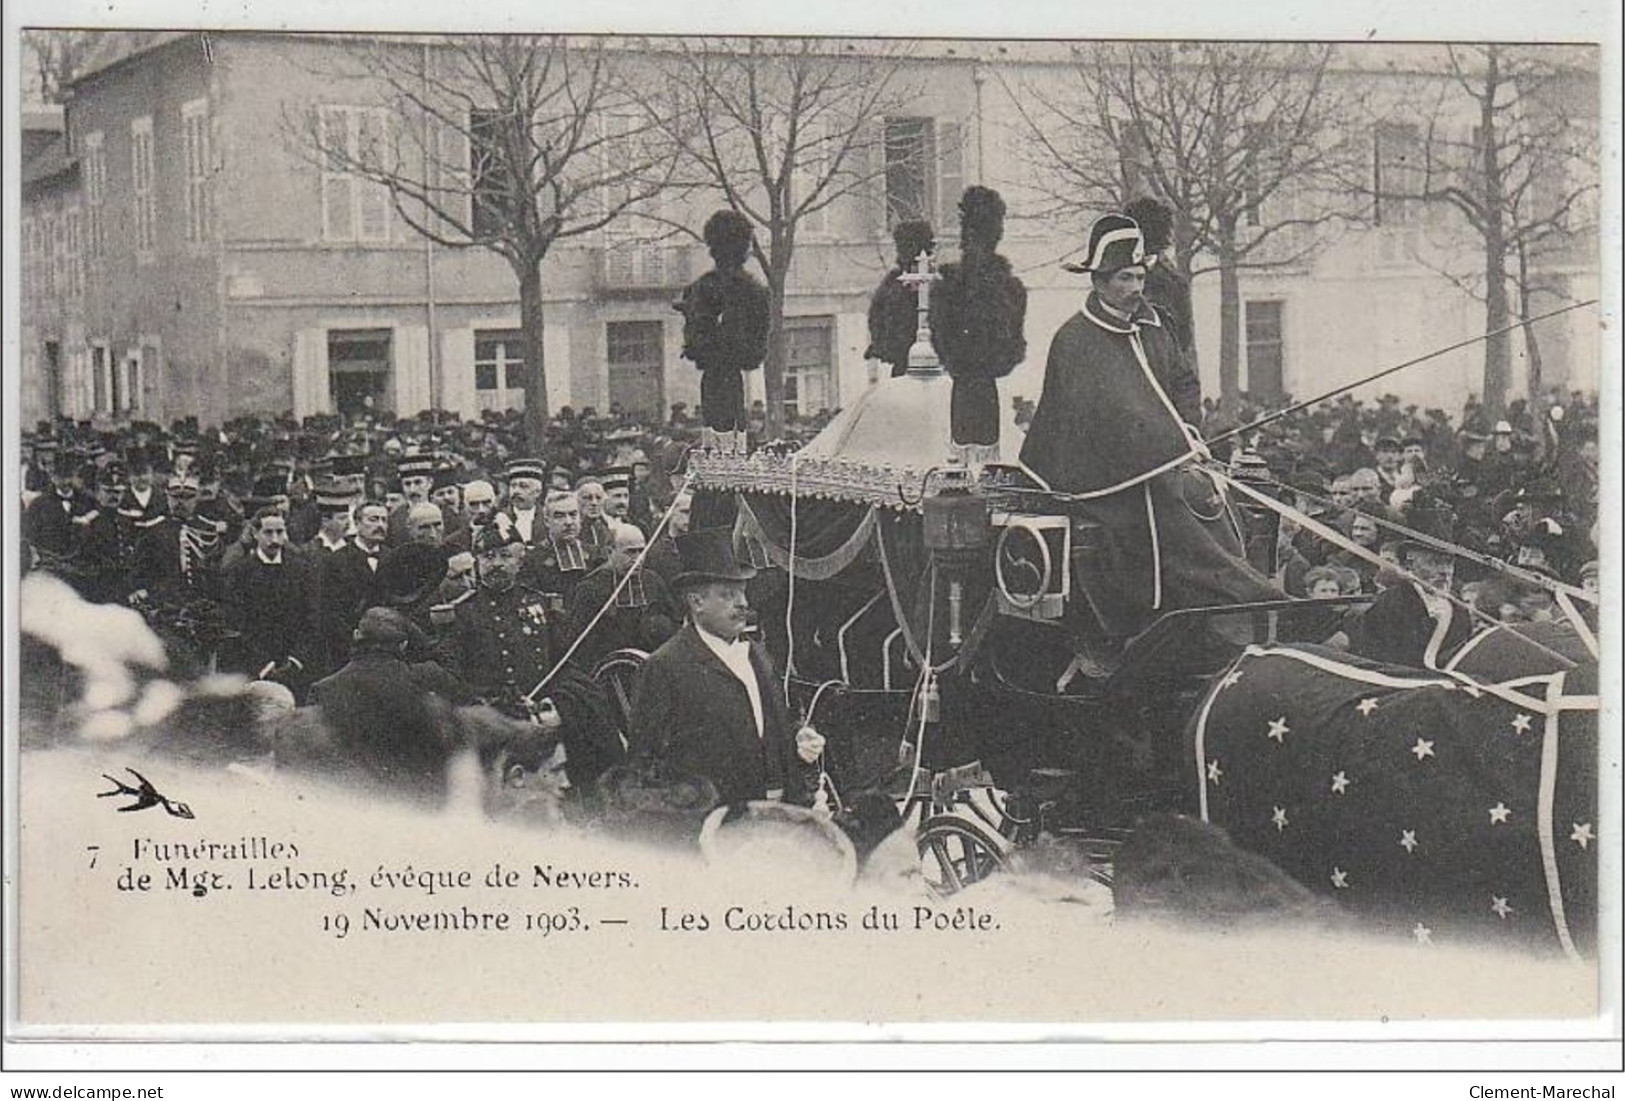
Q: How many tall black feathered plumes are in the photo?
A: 4